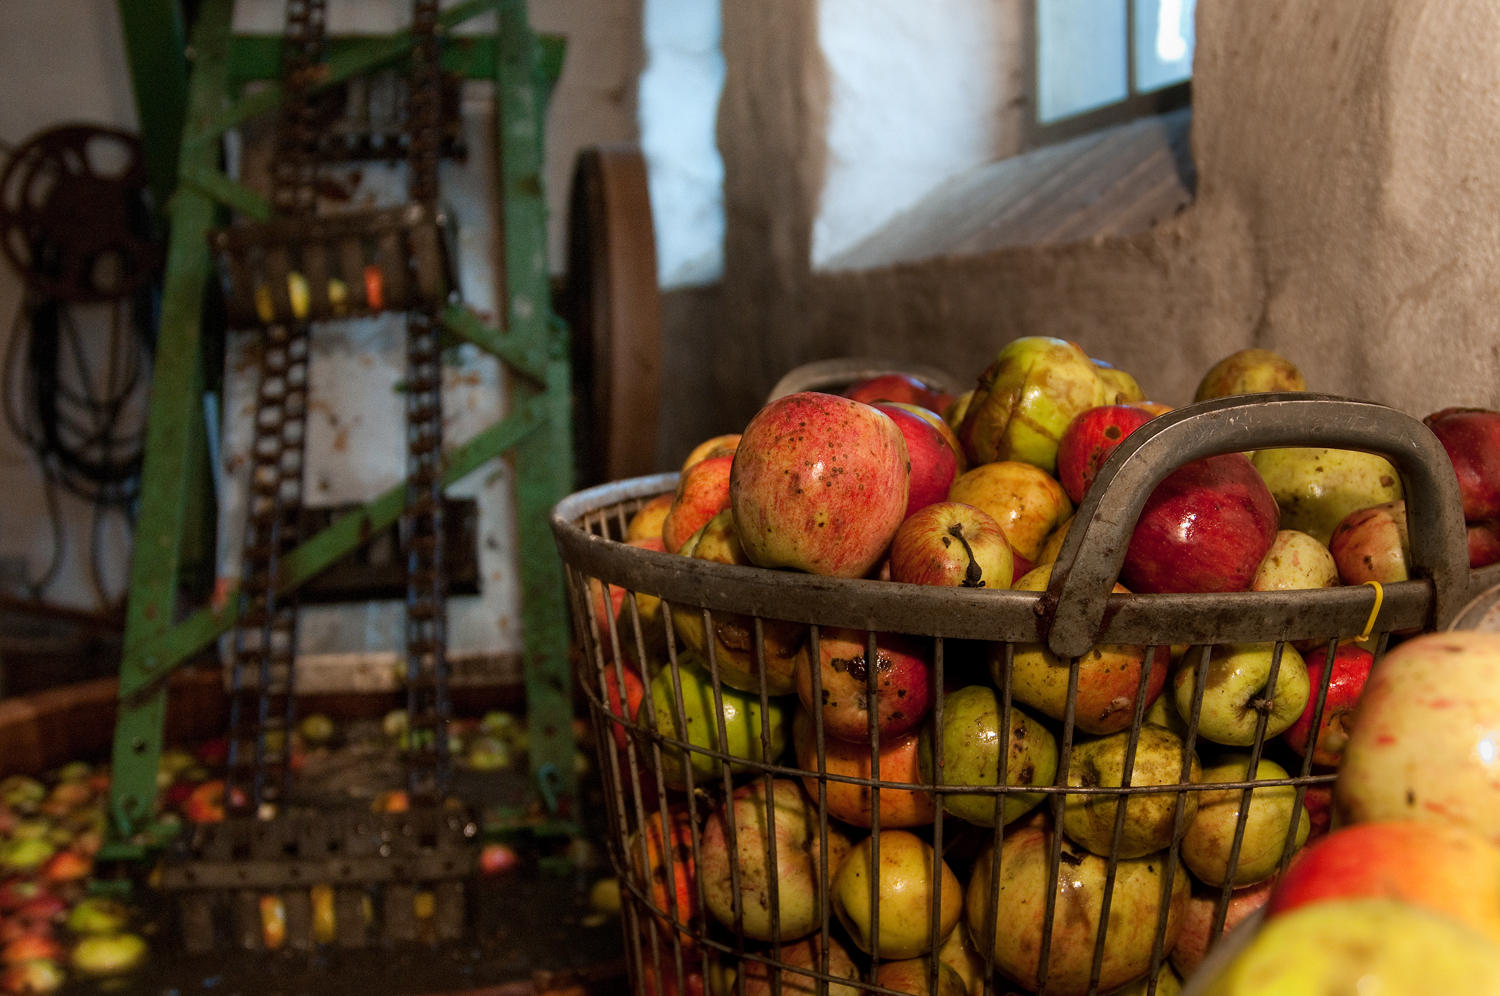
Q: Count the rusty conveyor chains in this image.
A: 2